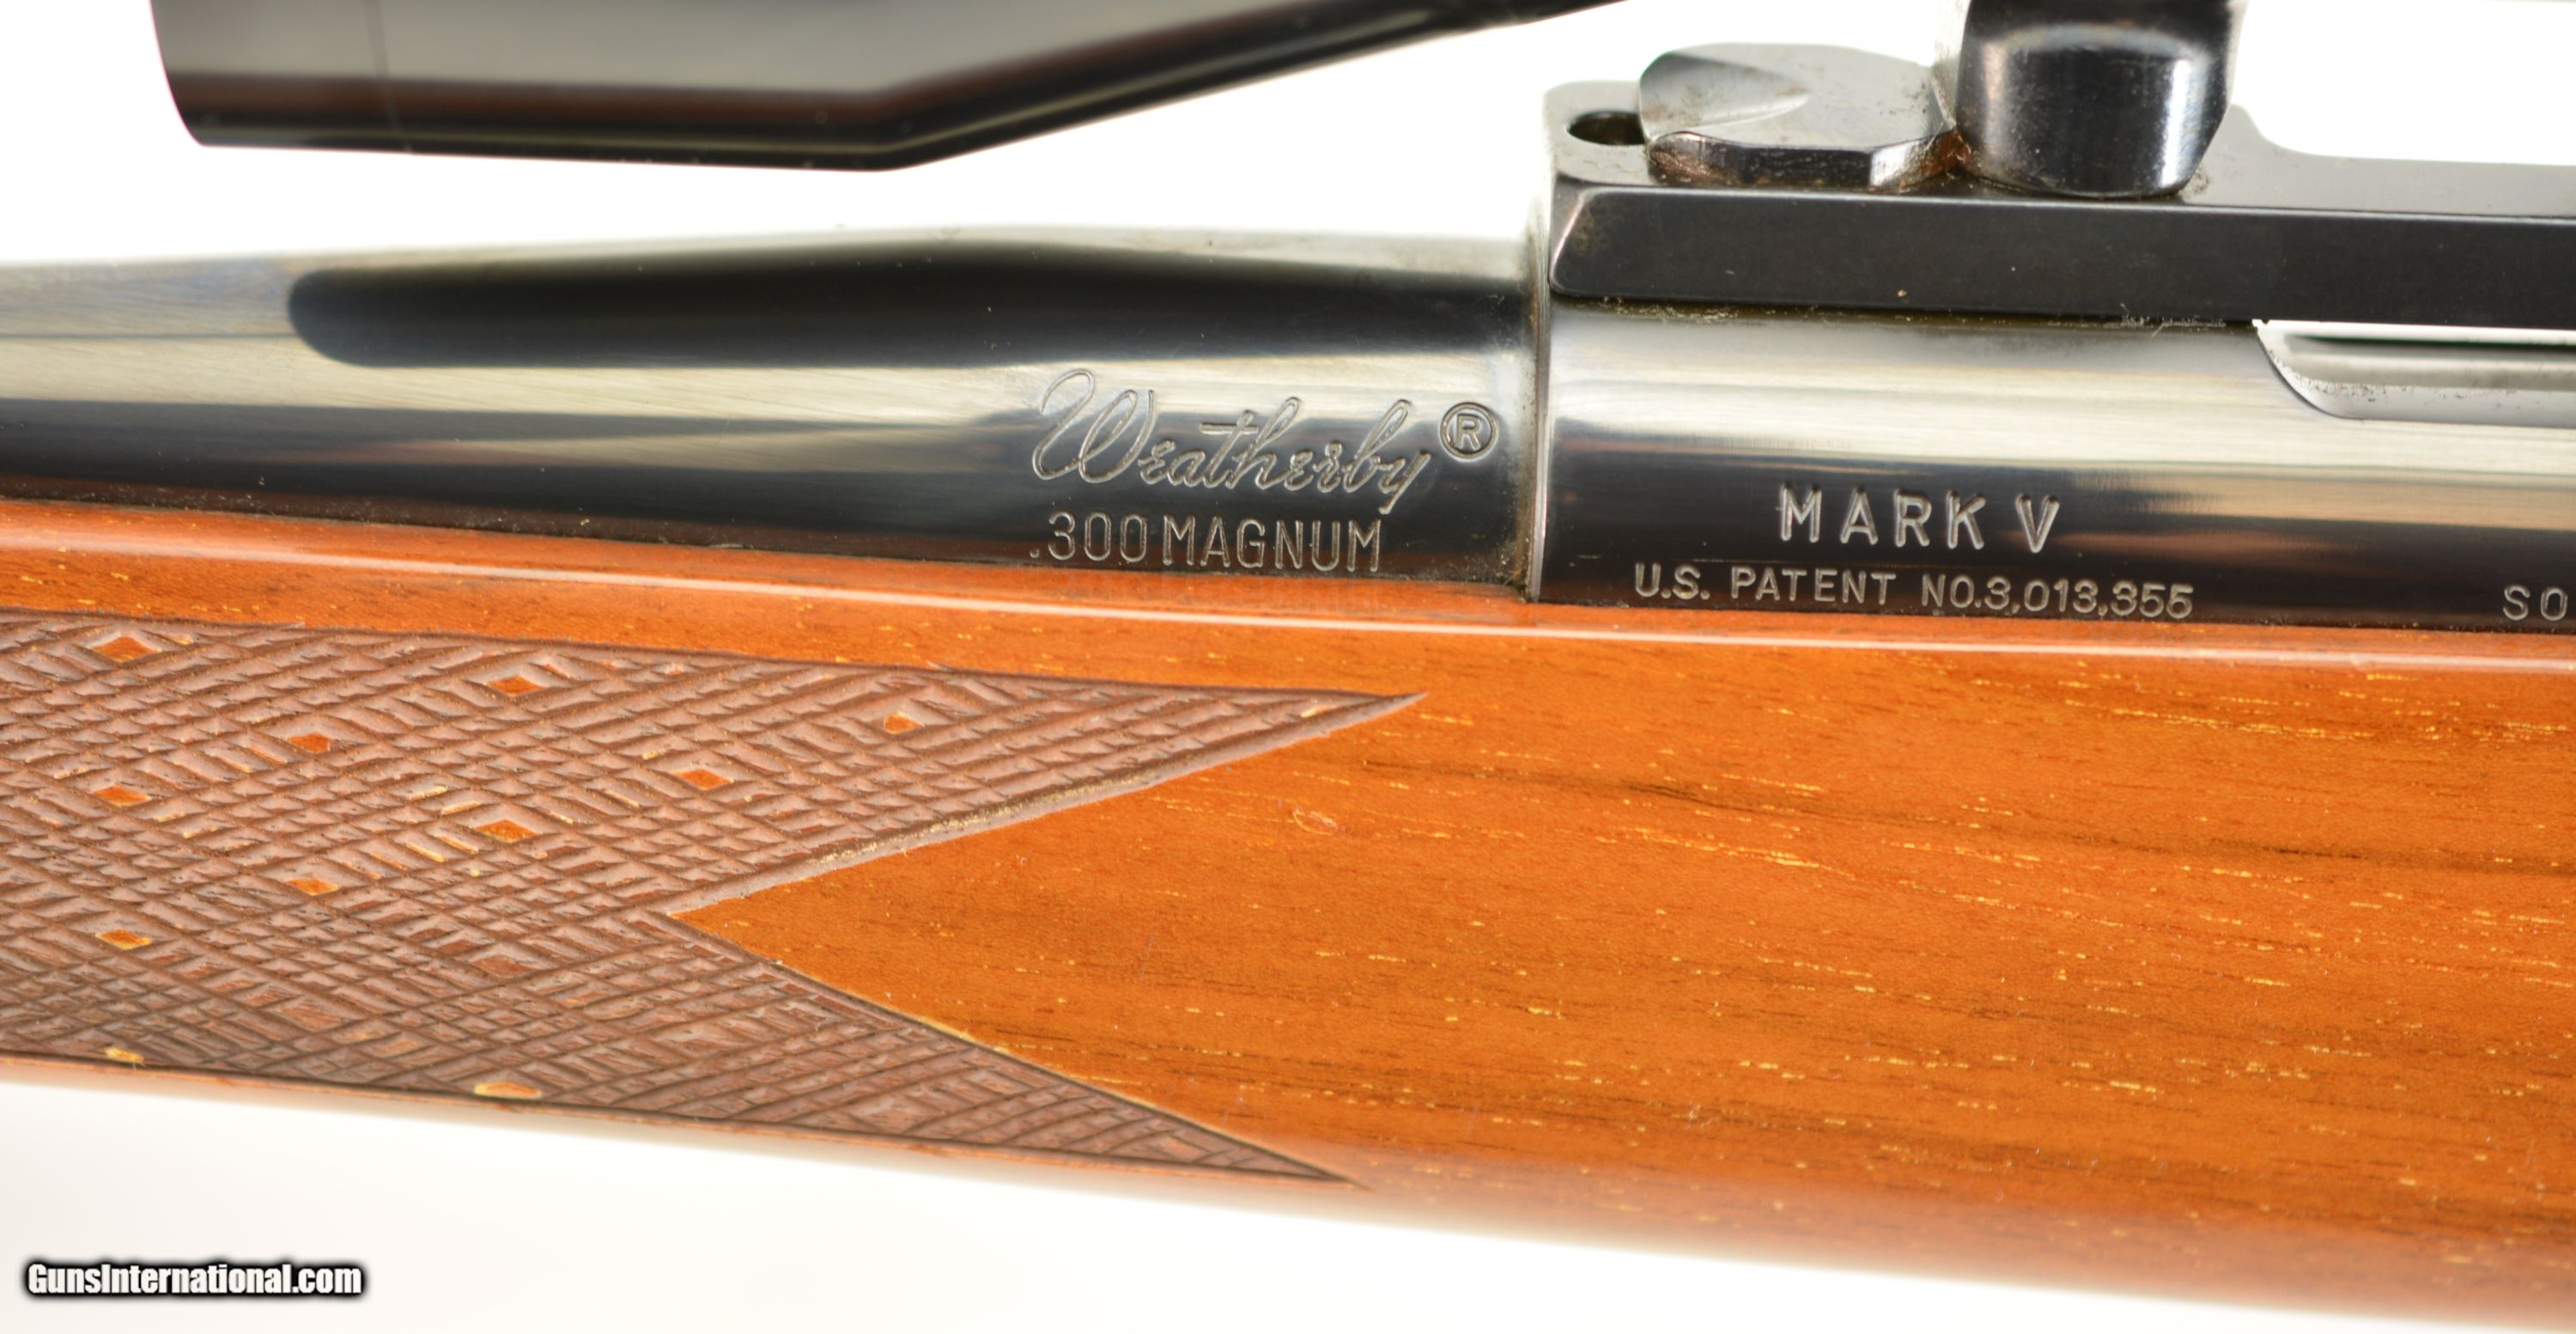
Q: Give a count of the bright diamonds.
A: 11